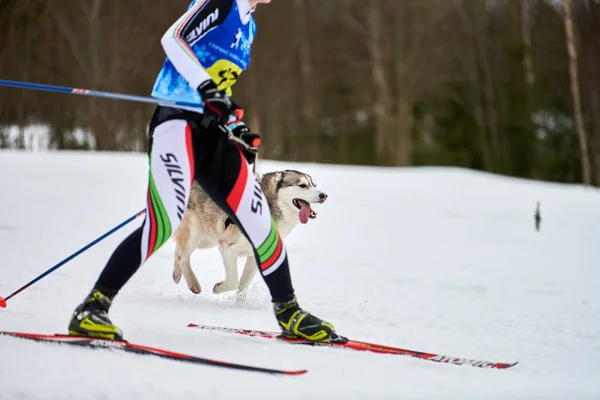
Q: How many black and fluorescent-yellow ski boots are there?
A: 2